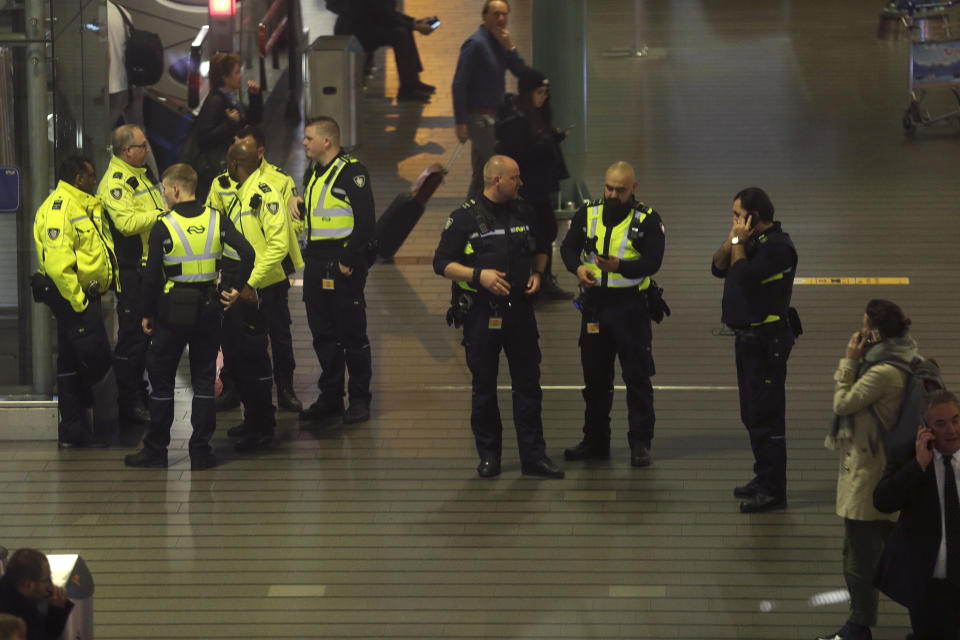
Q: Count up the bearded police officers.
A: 1